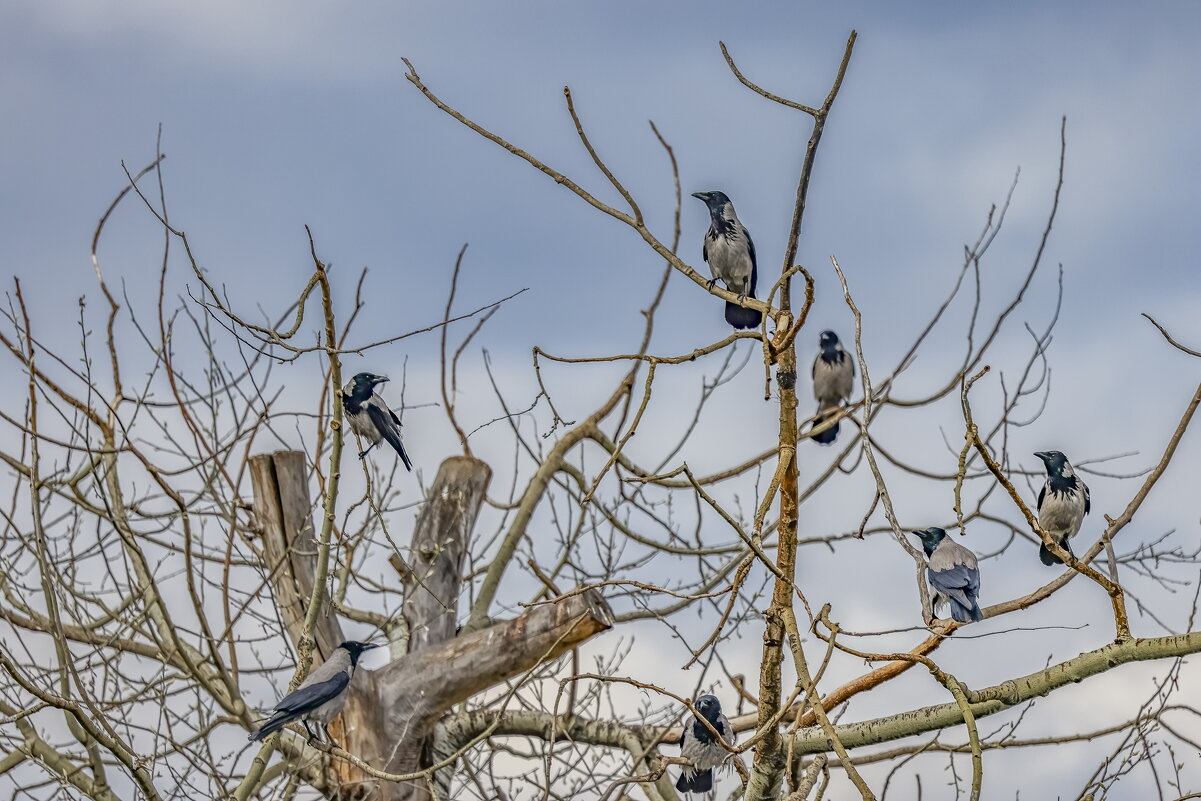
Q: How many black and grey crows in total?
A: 7